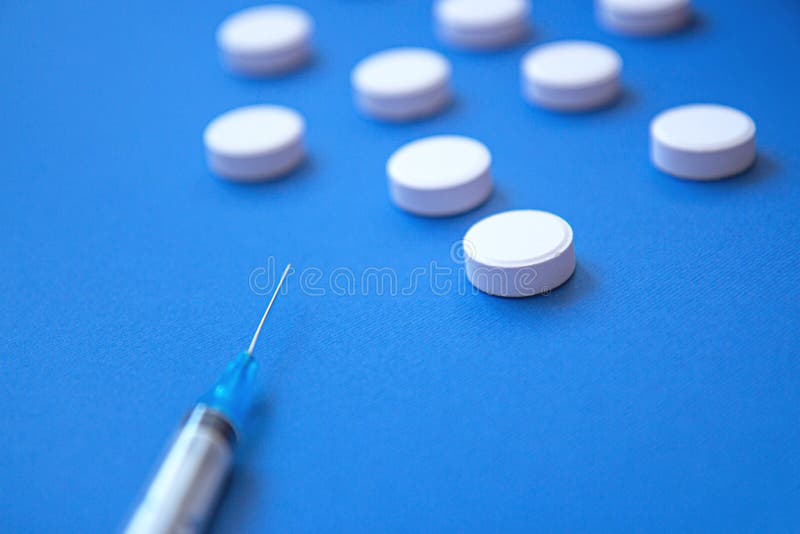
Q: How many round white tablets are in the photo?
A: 9